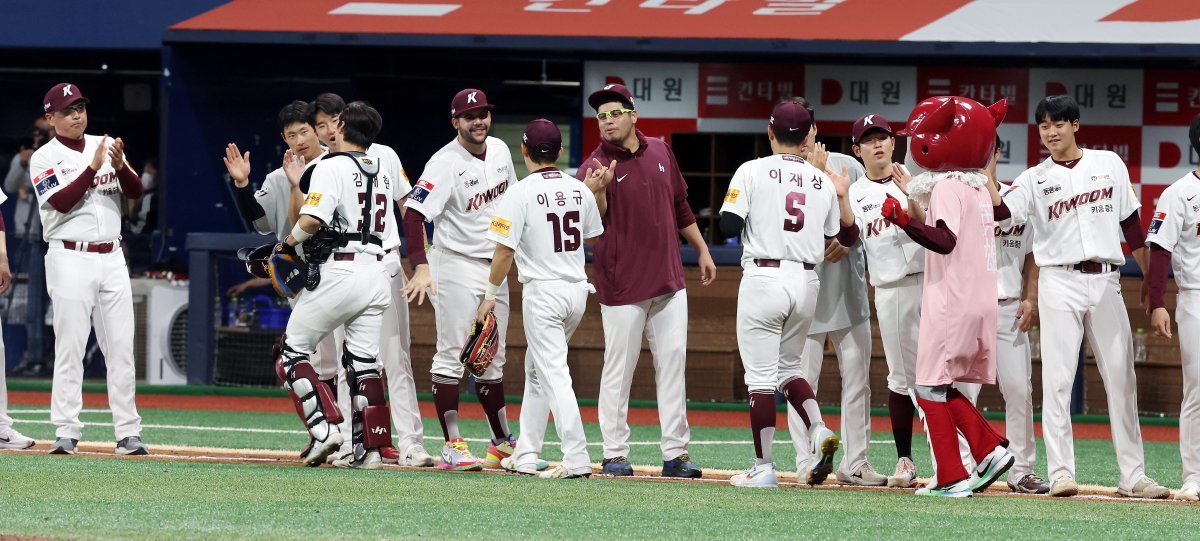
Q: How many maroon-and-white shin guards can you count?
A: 2